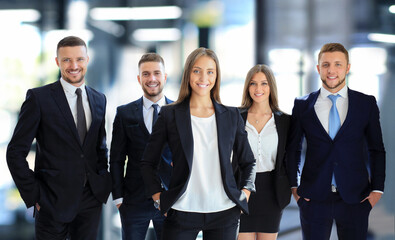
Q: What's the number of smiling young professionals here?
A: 5